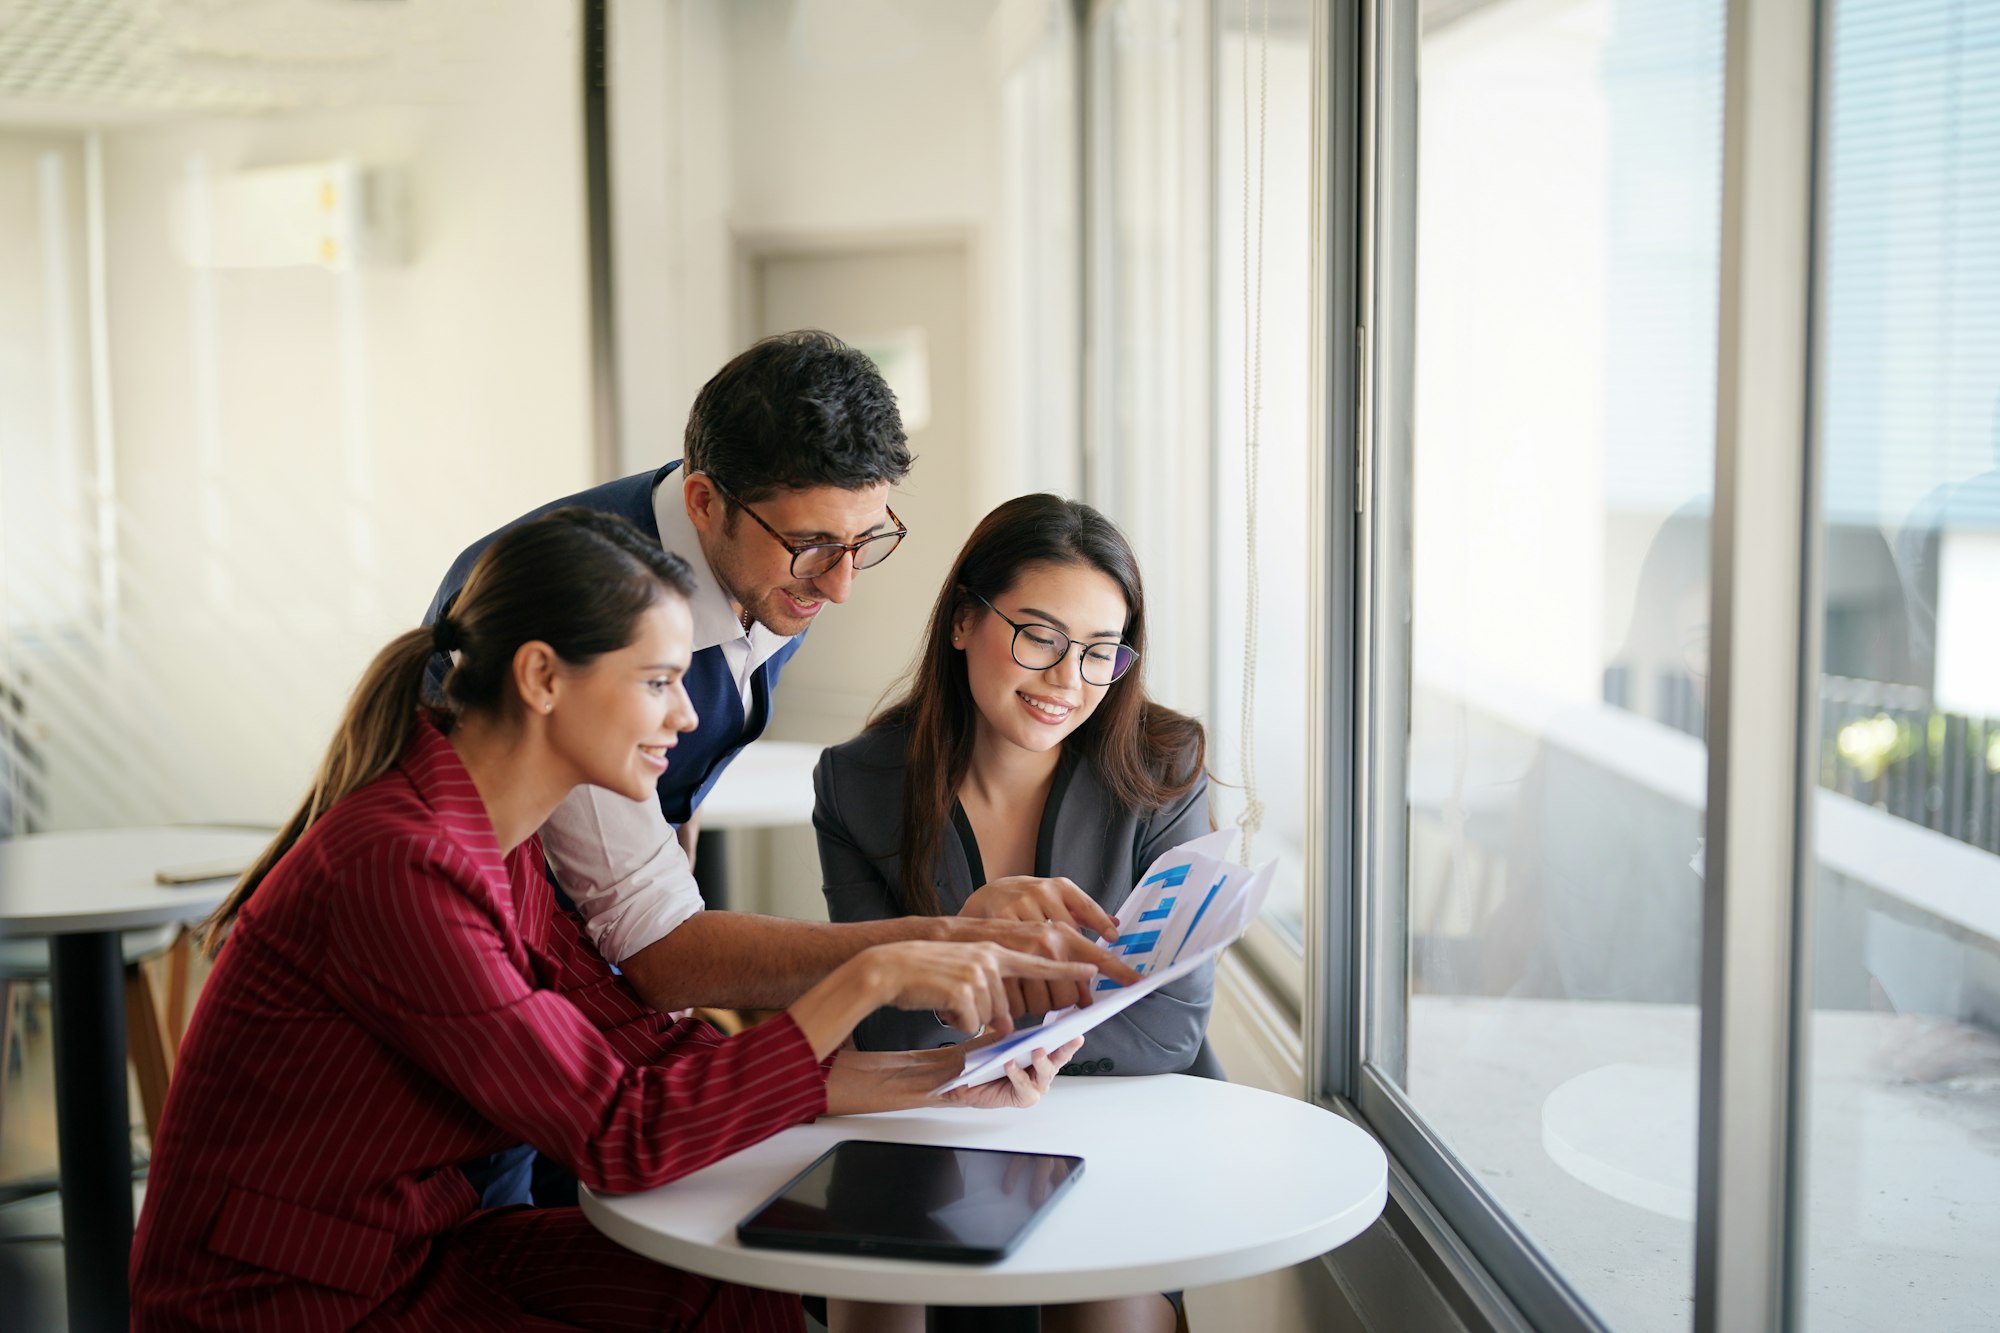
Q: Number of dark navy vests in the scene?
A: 1